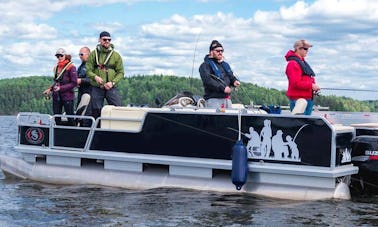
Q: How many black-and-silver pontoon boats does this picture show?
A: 1